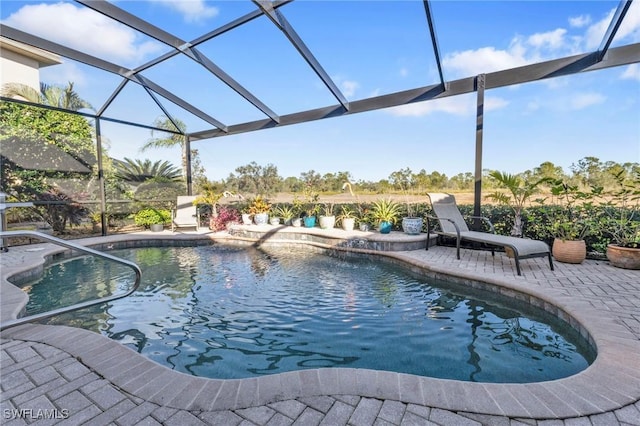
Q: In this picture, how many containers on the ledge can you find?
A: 11